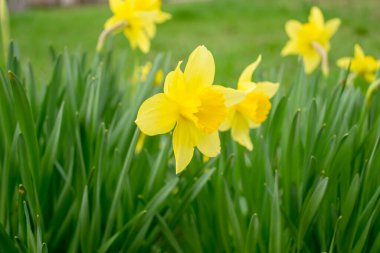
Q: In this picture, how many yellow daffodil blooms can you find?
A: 5